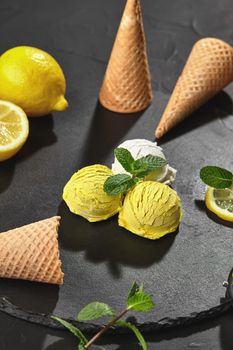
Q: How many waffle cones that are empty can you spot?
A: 3